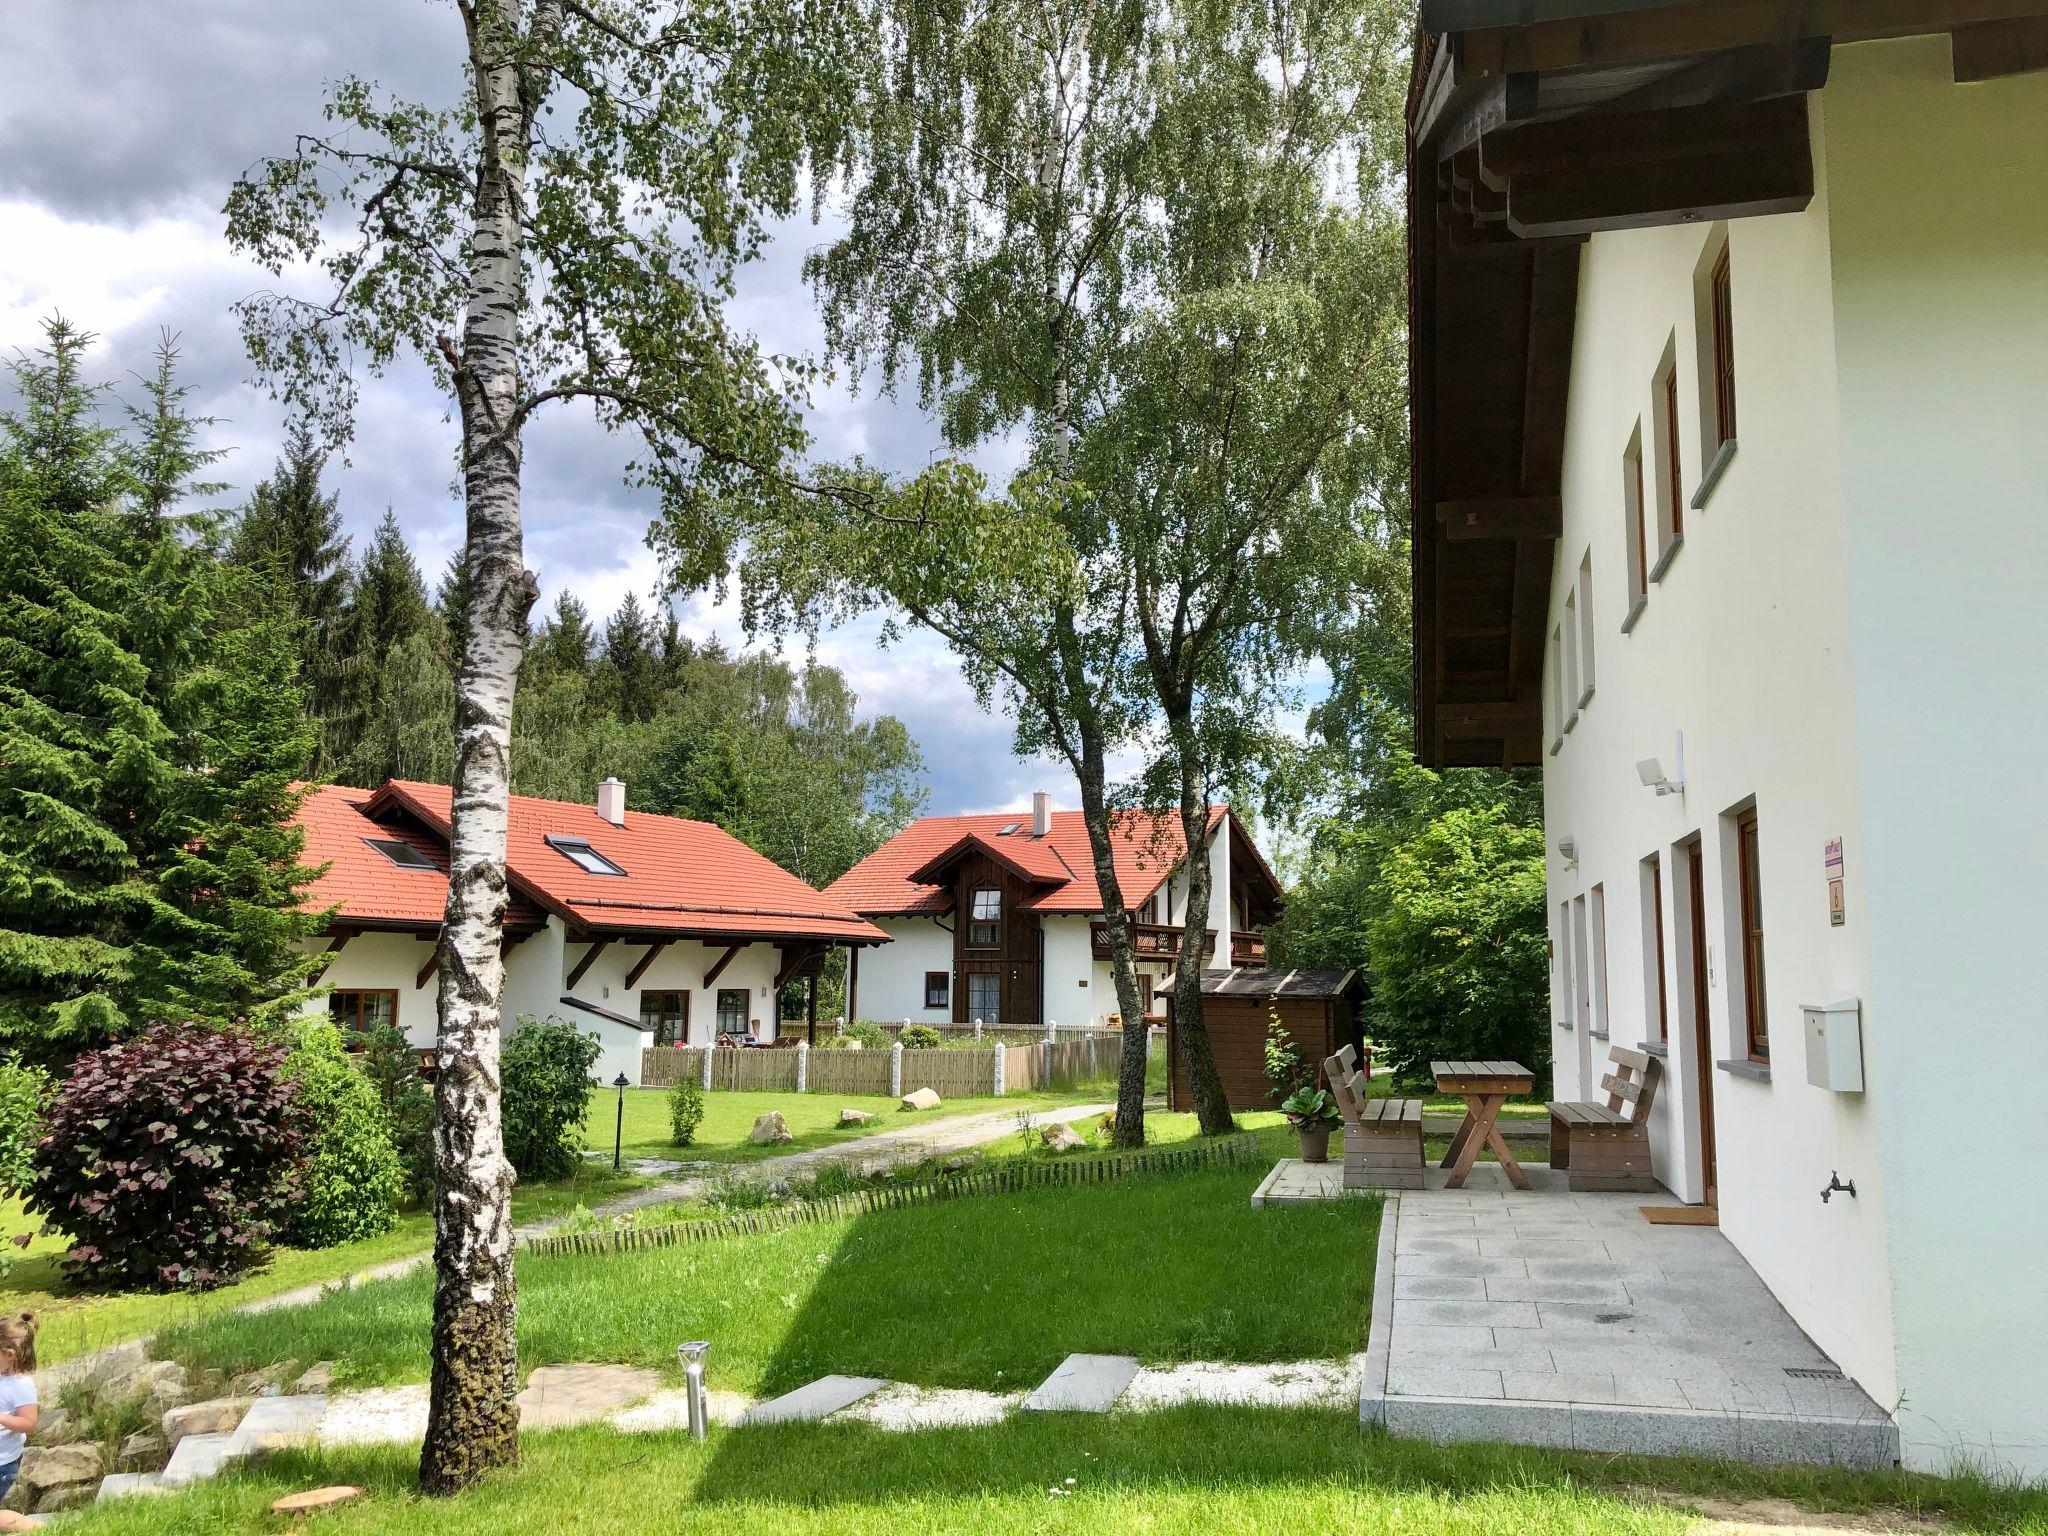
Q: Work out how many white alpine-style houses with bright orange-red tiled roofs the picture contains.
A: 2